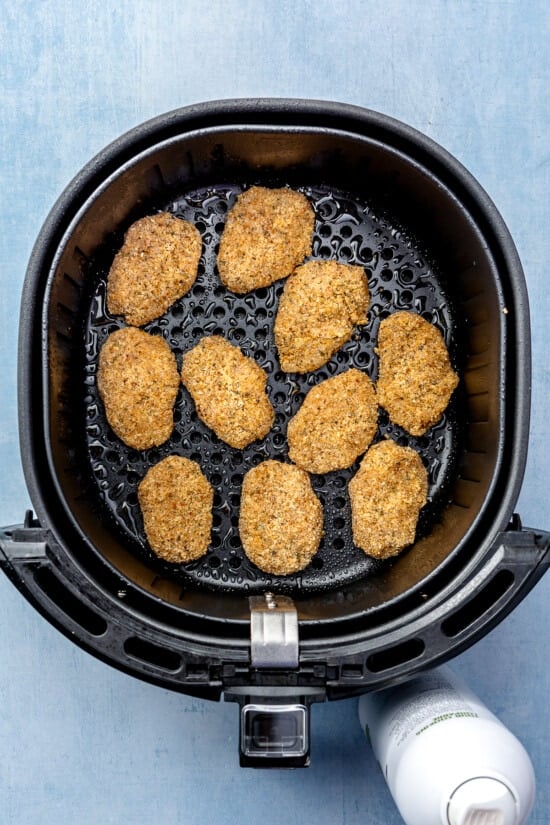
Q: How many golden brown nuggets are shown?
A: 10